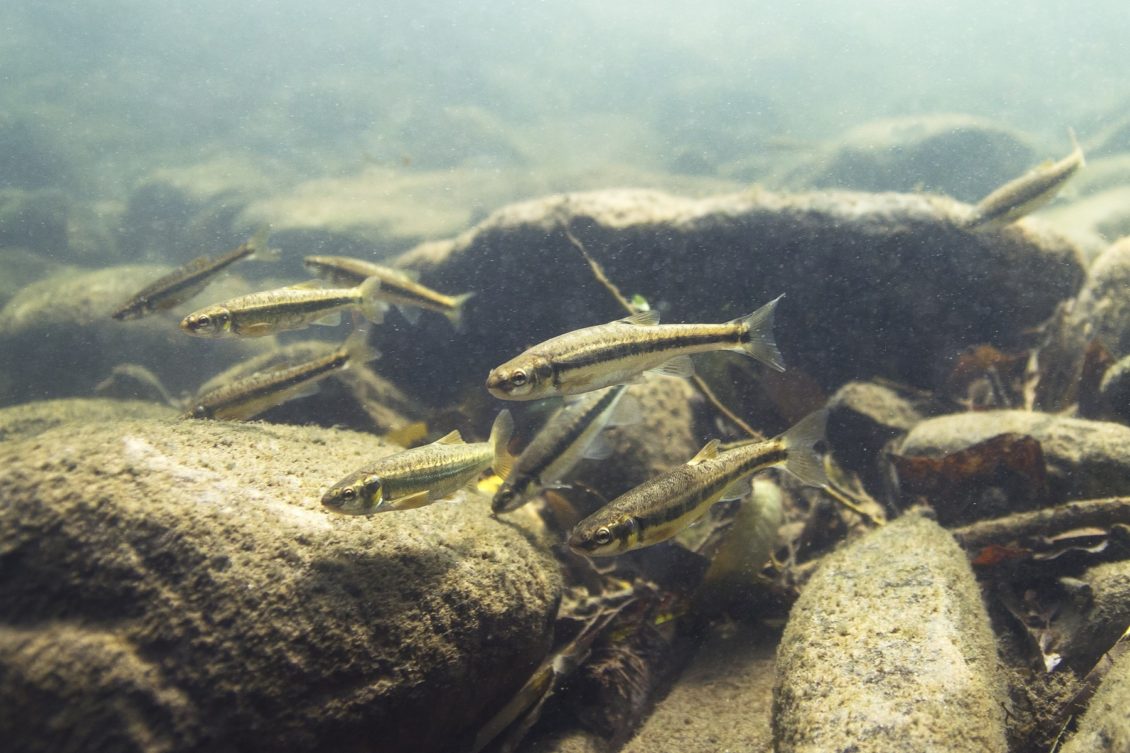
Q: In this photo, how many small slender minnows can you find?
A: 9